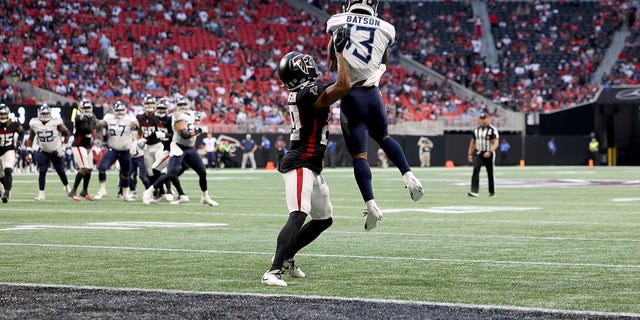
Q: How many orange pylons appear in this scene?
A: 4